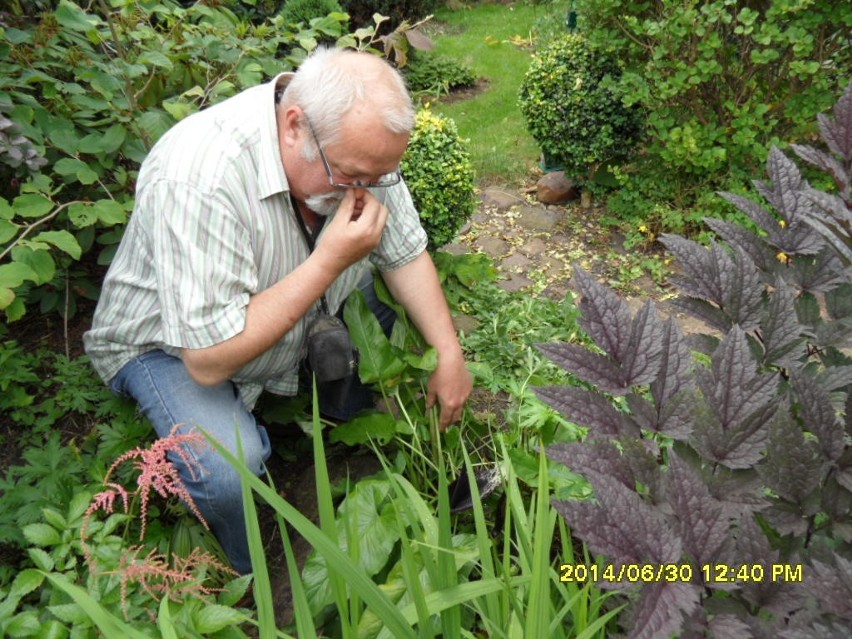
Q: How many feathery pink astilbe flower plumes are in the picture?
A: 2